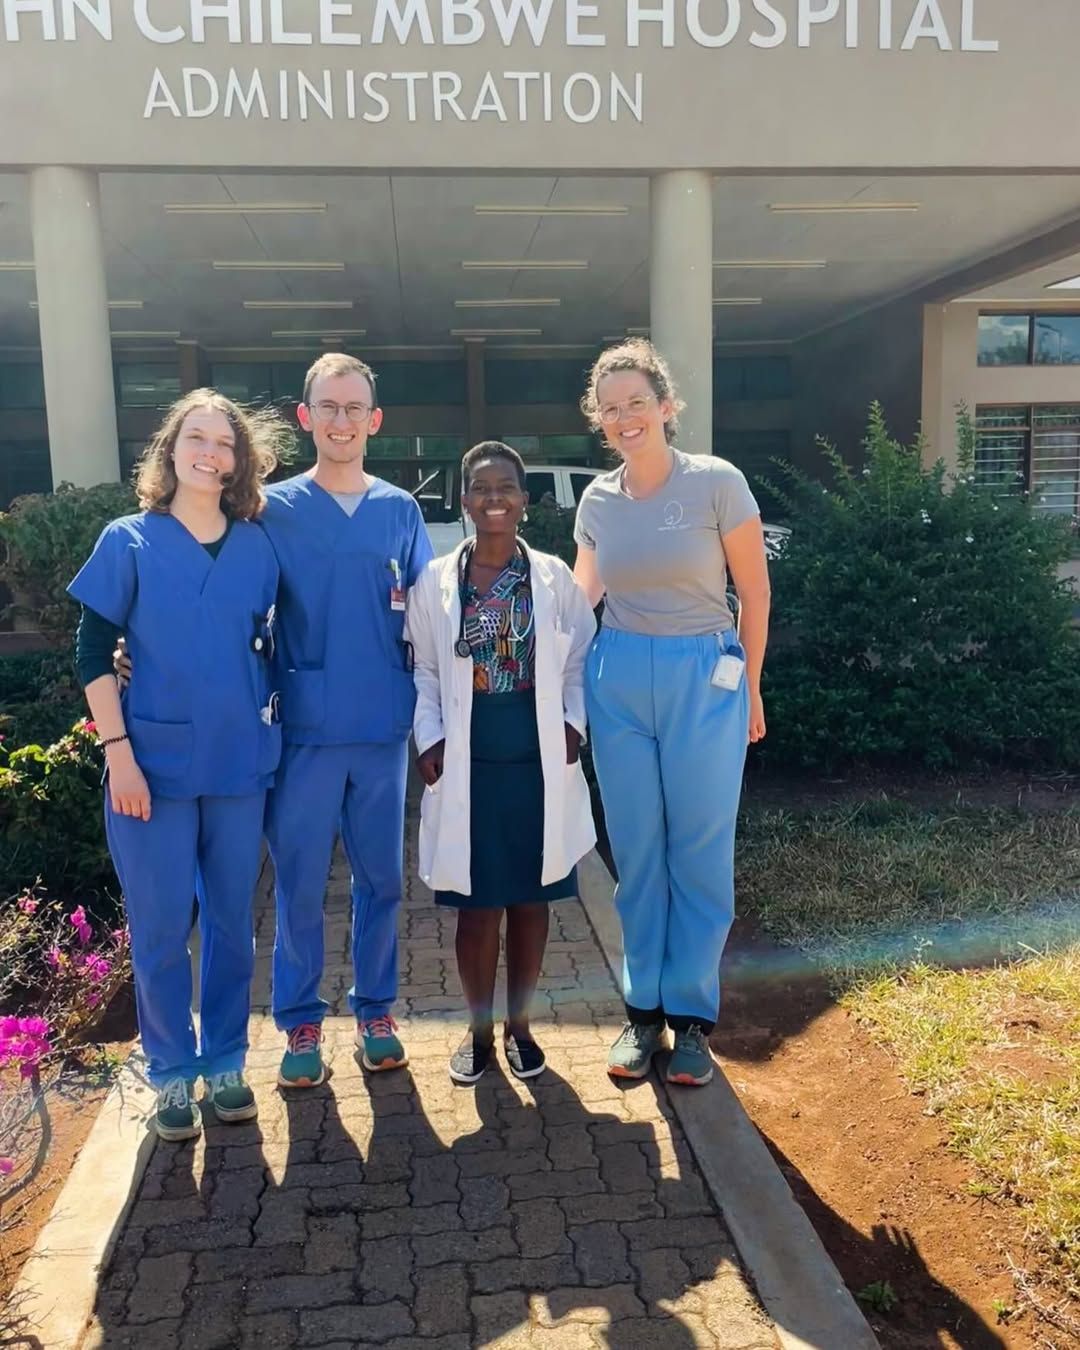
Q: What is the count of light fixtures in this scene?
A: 15